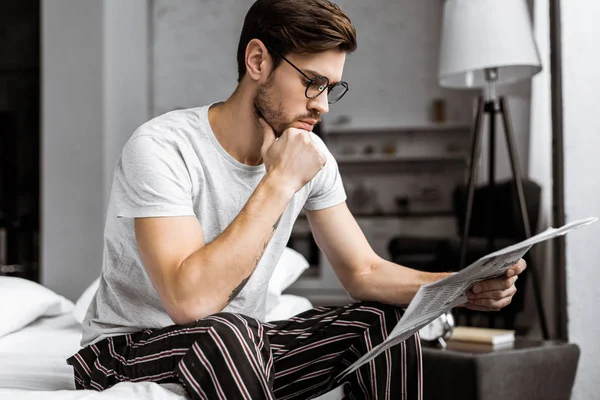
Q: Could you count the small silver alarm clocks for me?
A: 1